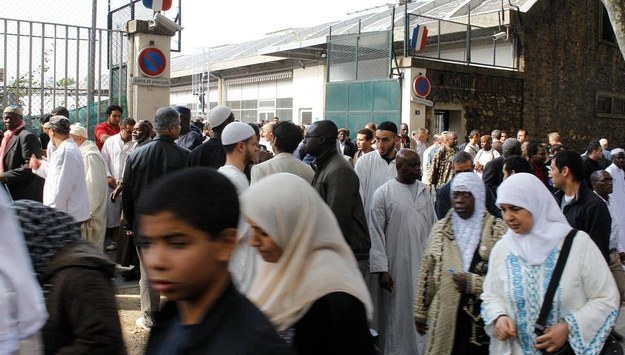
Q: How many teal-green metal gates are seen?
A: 1